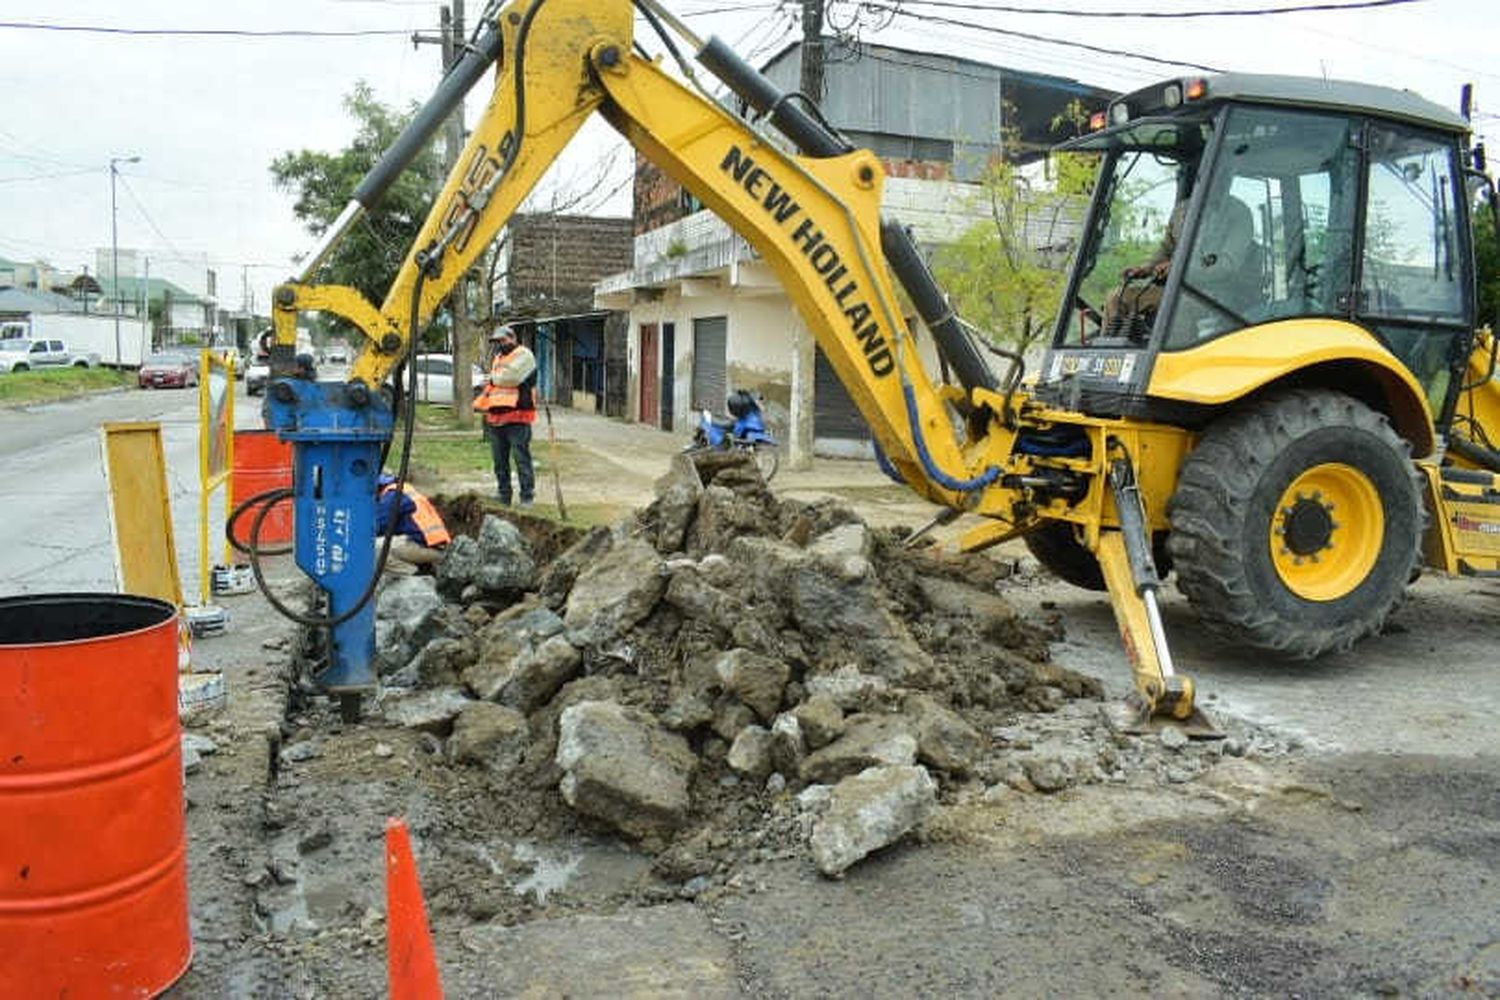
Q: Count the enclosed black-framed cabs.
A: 1